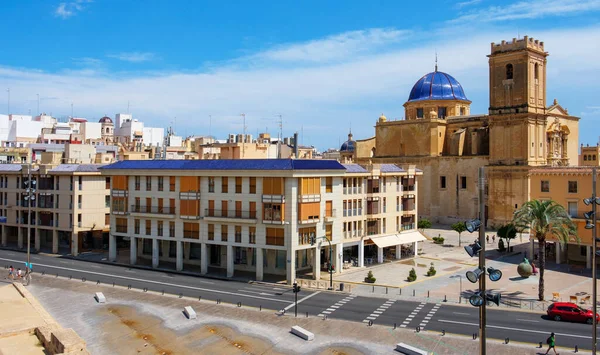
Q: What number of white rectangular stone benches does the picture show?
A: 4